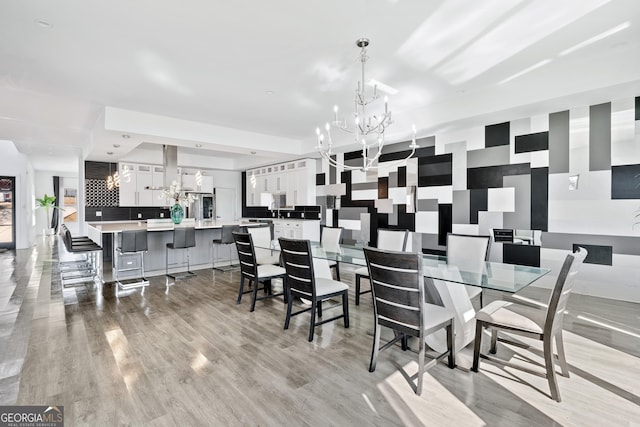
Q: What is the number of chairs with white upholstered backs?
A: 4